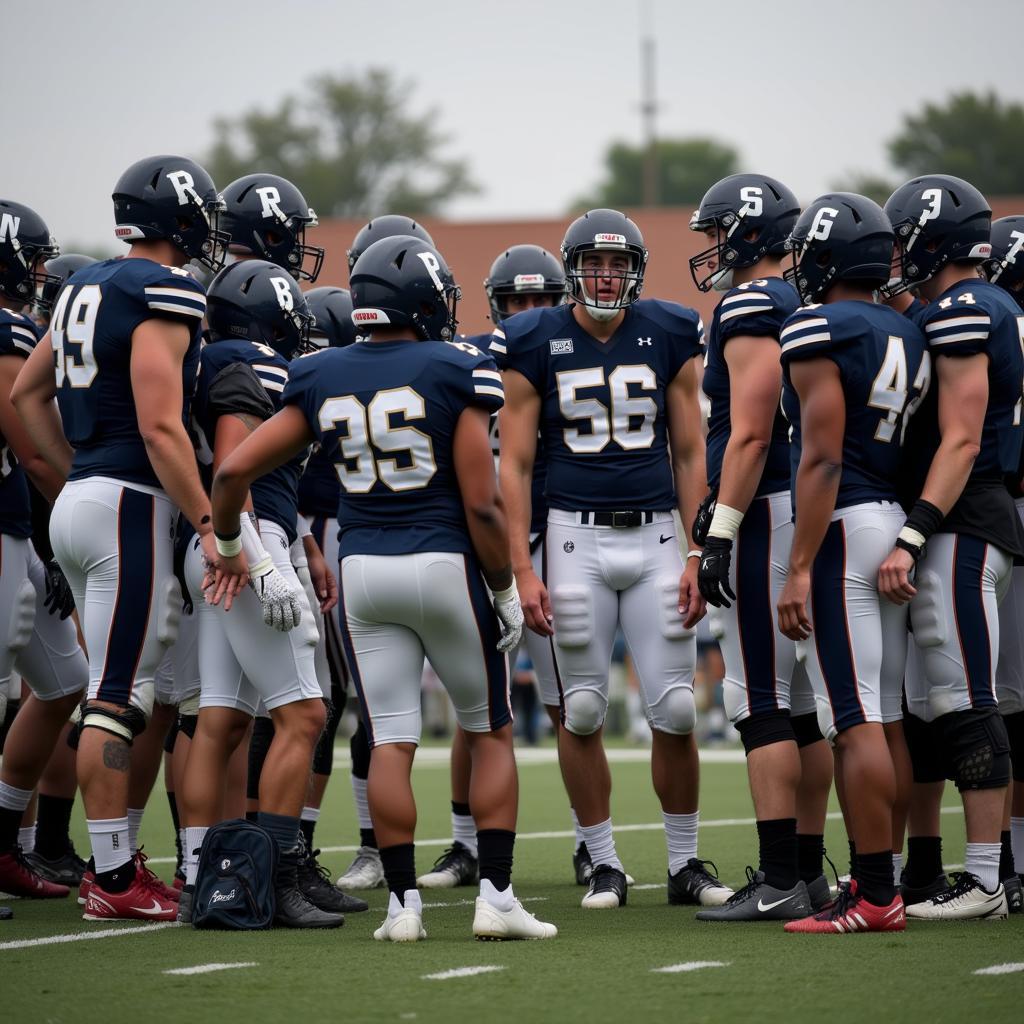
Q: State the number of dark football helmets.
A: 14